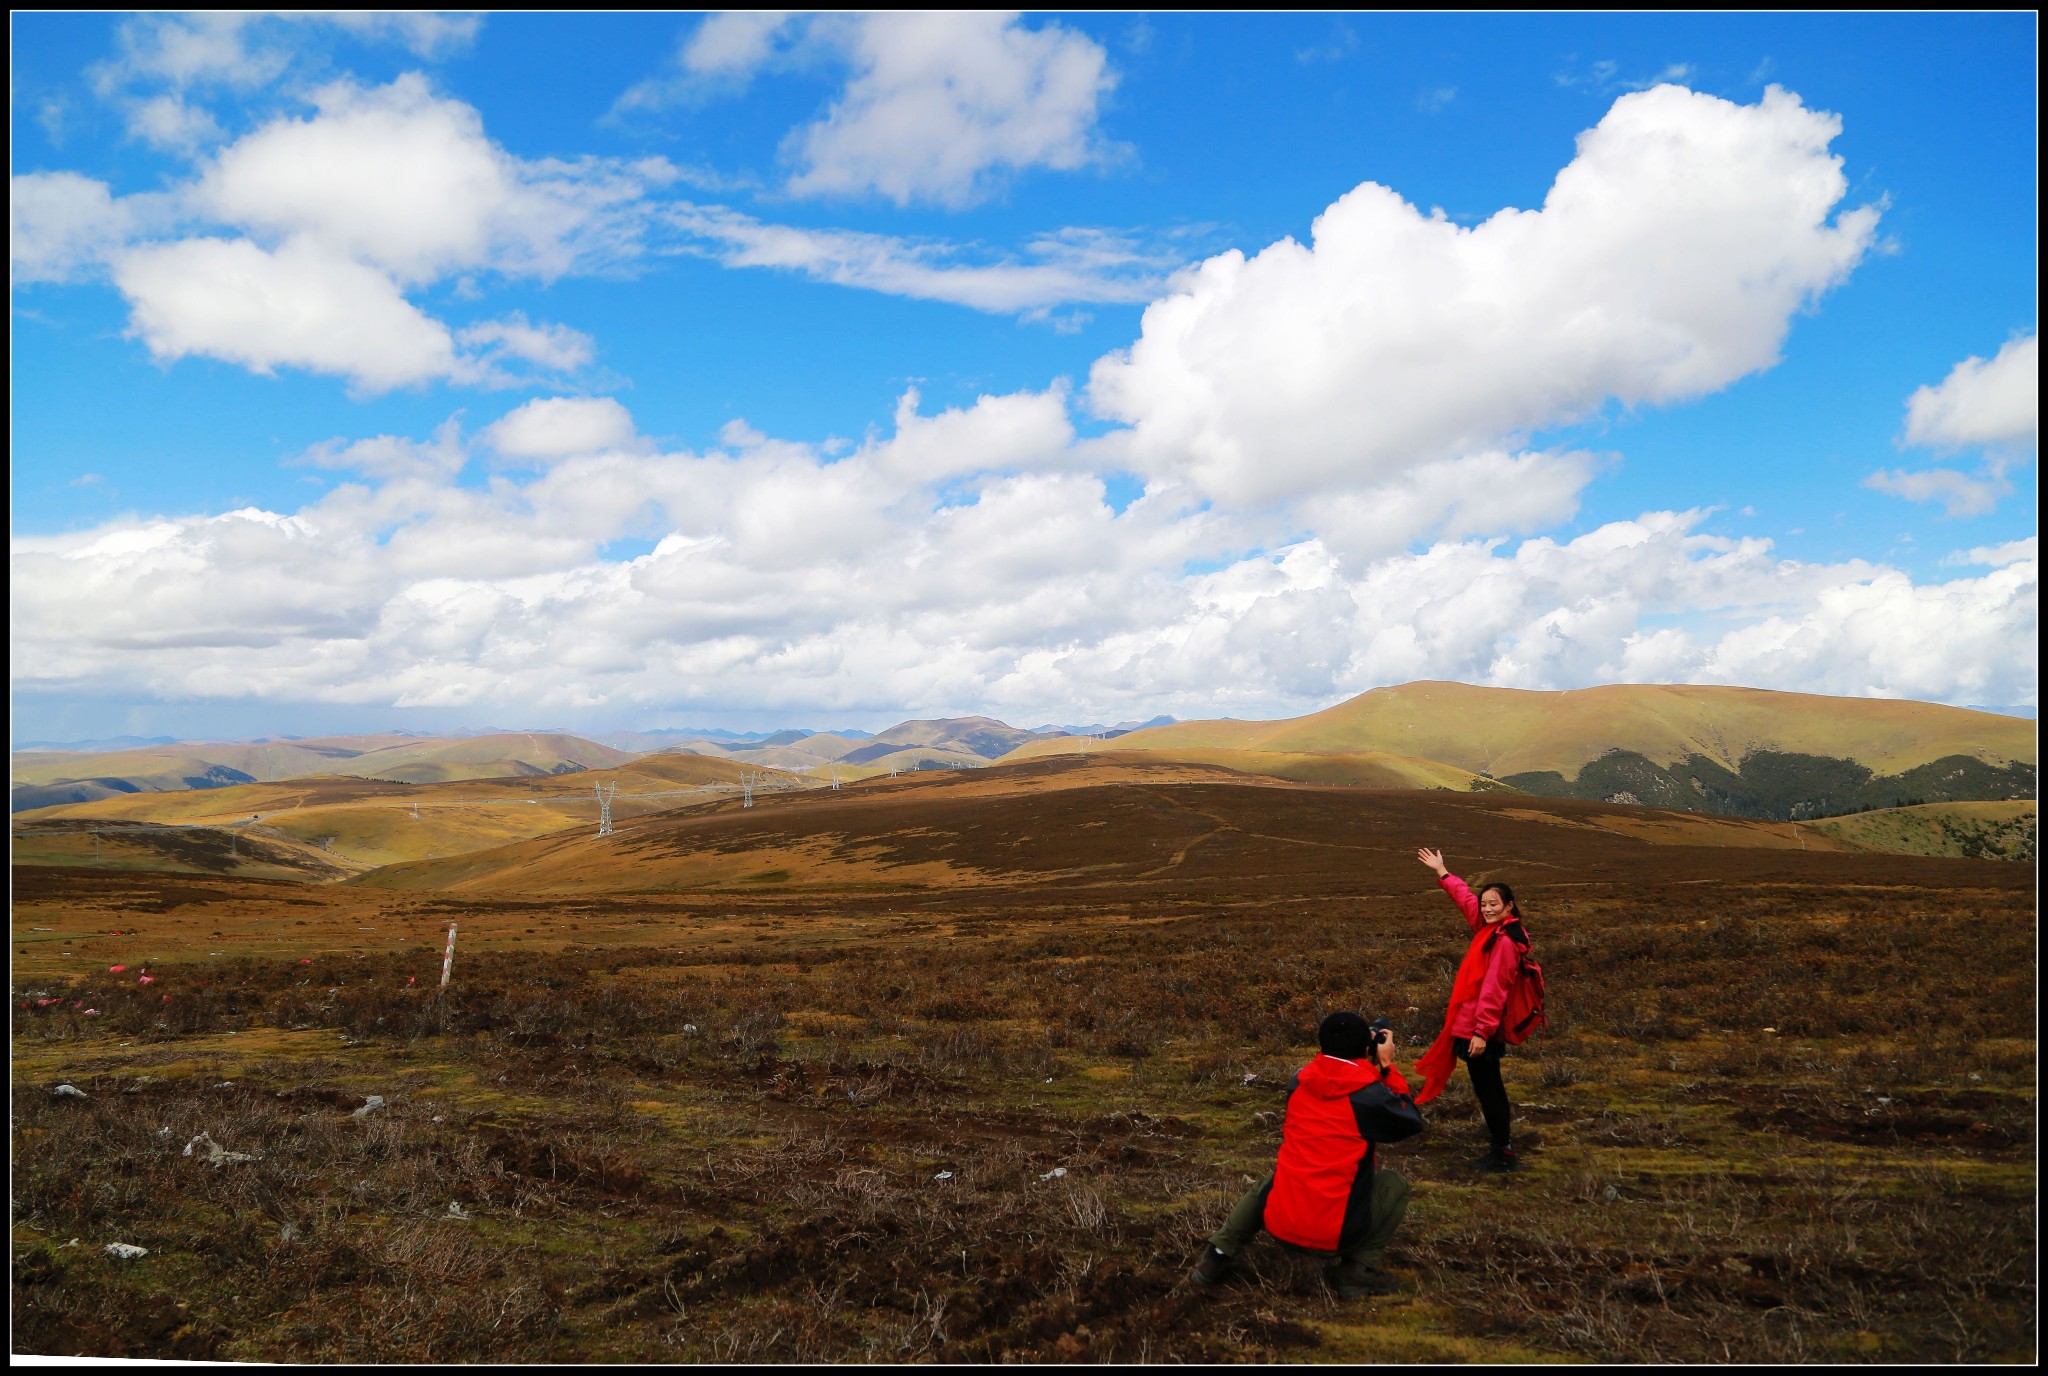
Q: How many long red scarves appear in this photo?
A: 1